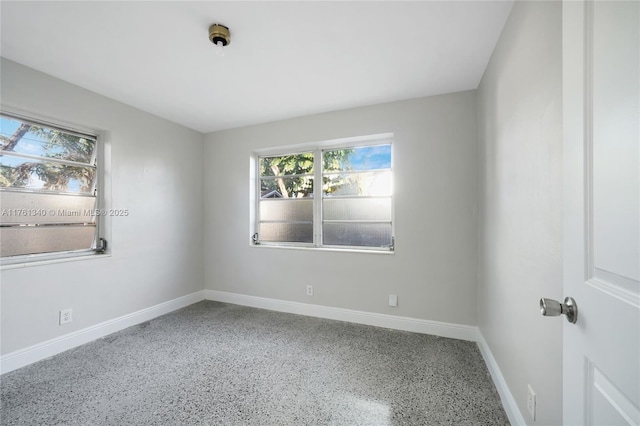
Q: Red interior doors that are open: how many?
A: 0